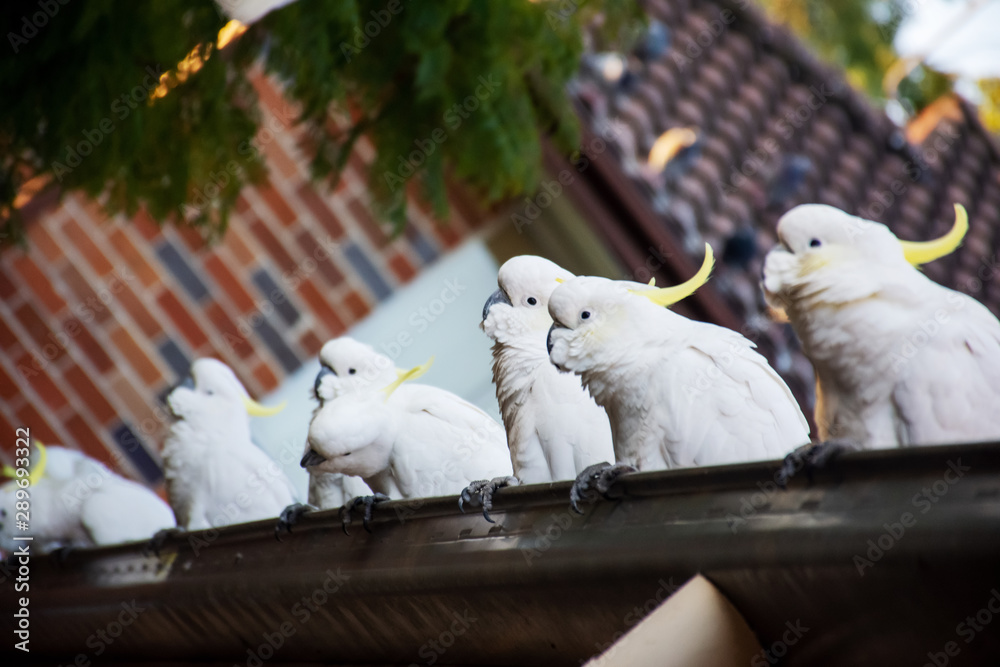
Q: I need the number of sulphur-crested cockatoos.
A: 7